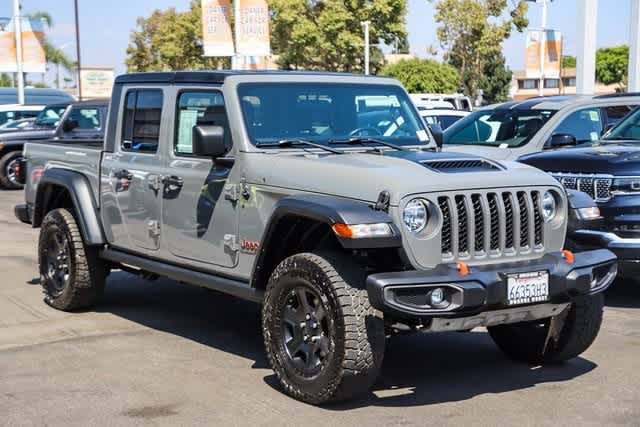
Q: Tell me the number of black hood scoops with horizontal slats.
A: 1